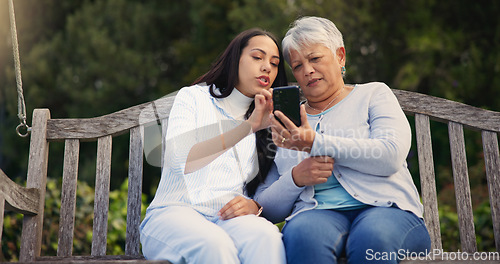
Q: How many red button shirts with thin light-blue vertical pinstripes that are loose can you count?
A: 0